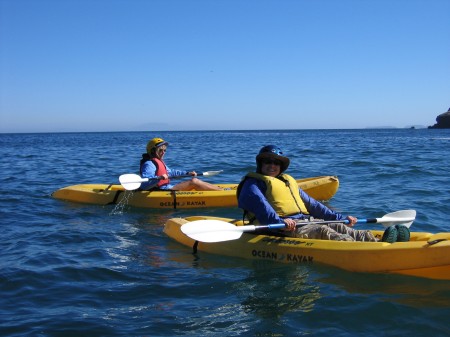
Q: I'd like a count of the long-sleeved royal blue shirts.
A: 2